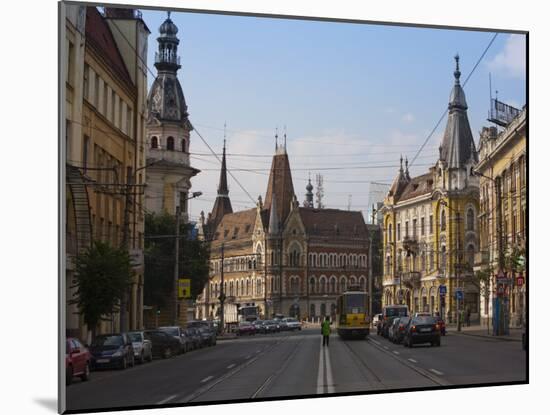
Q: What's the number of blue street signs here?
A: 2